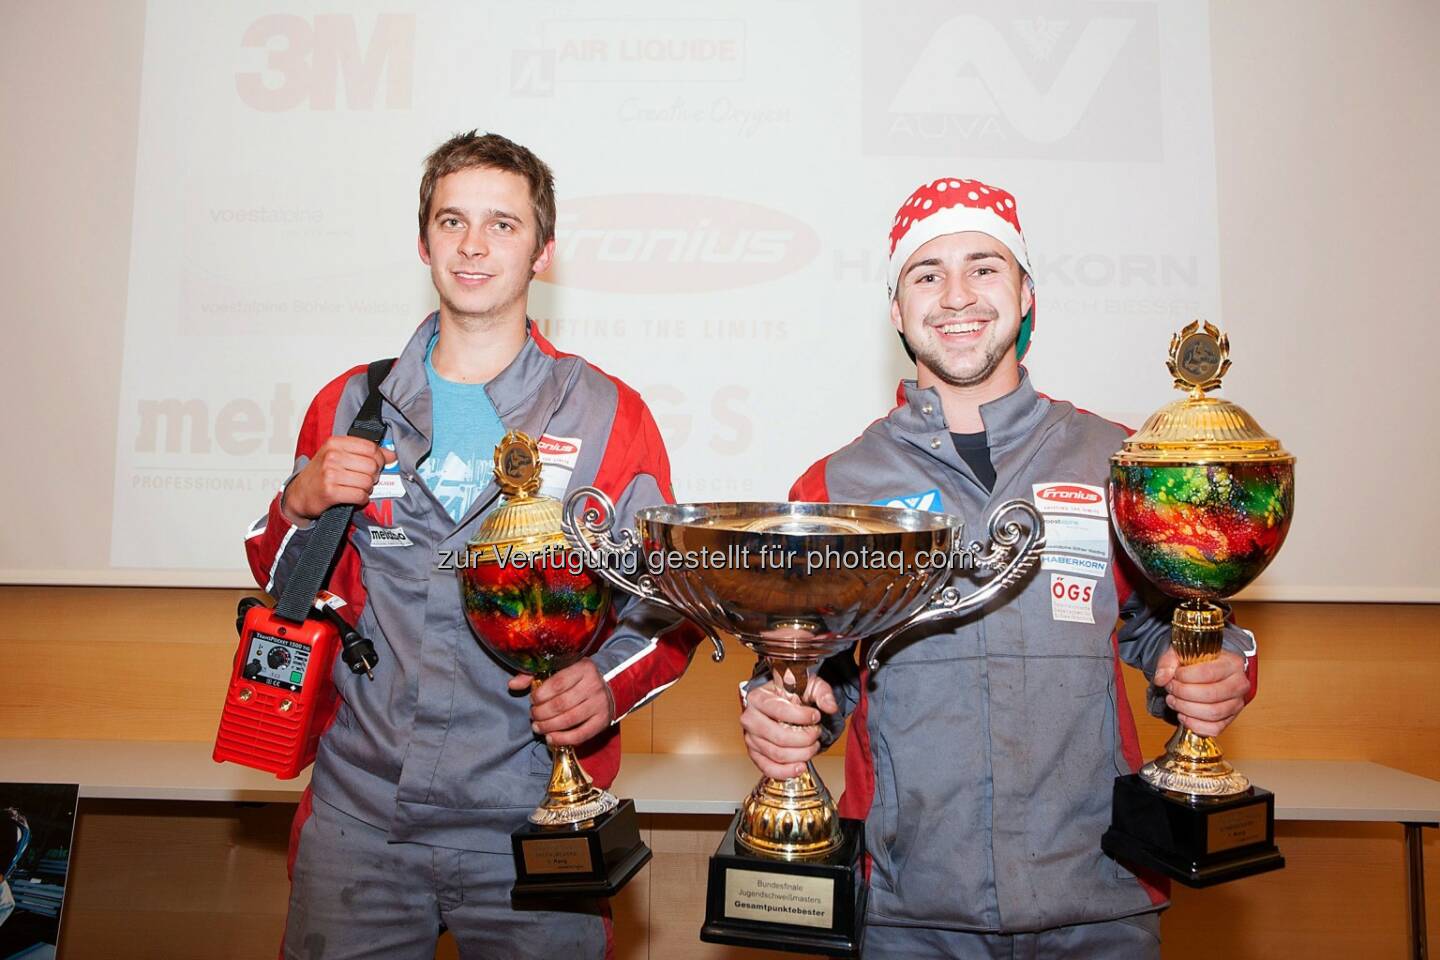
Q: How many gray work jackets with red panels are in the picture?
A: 2